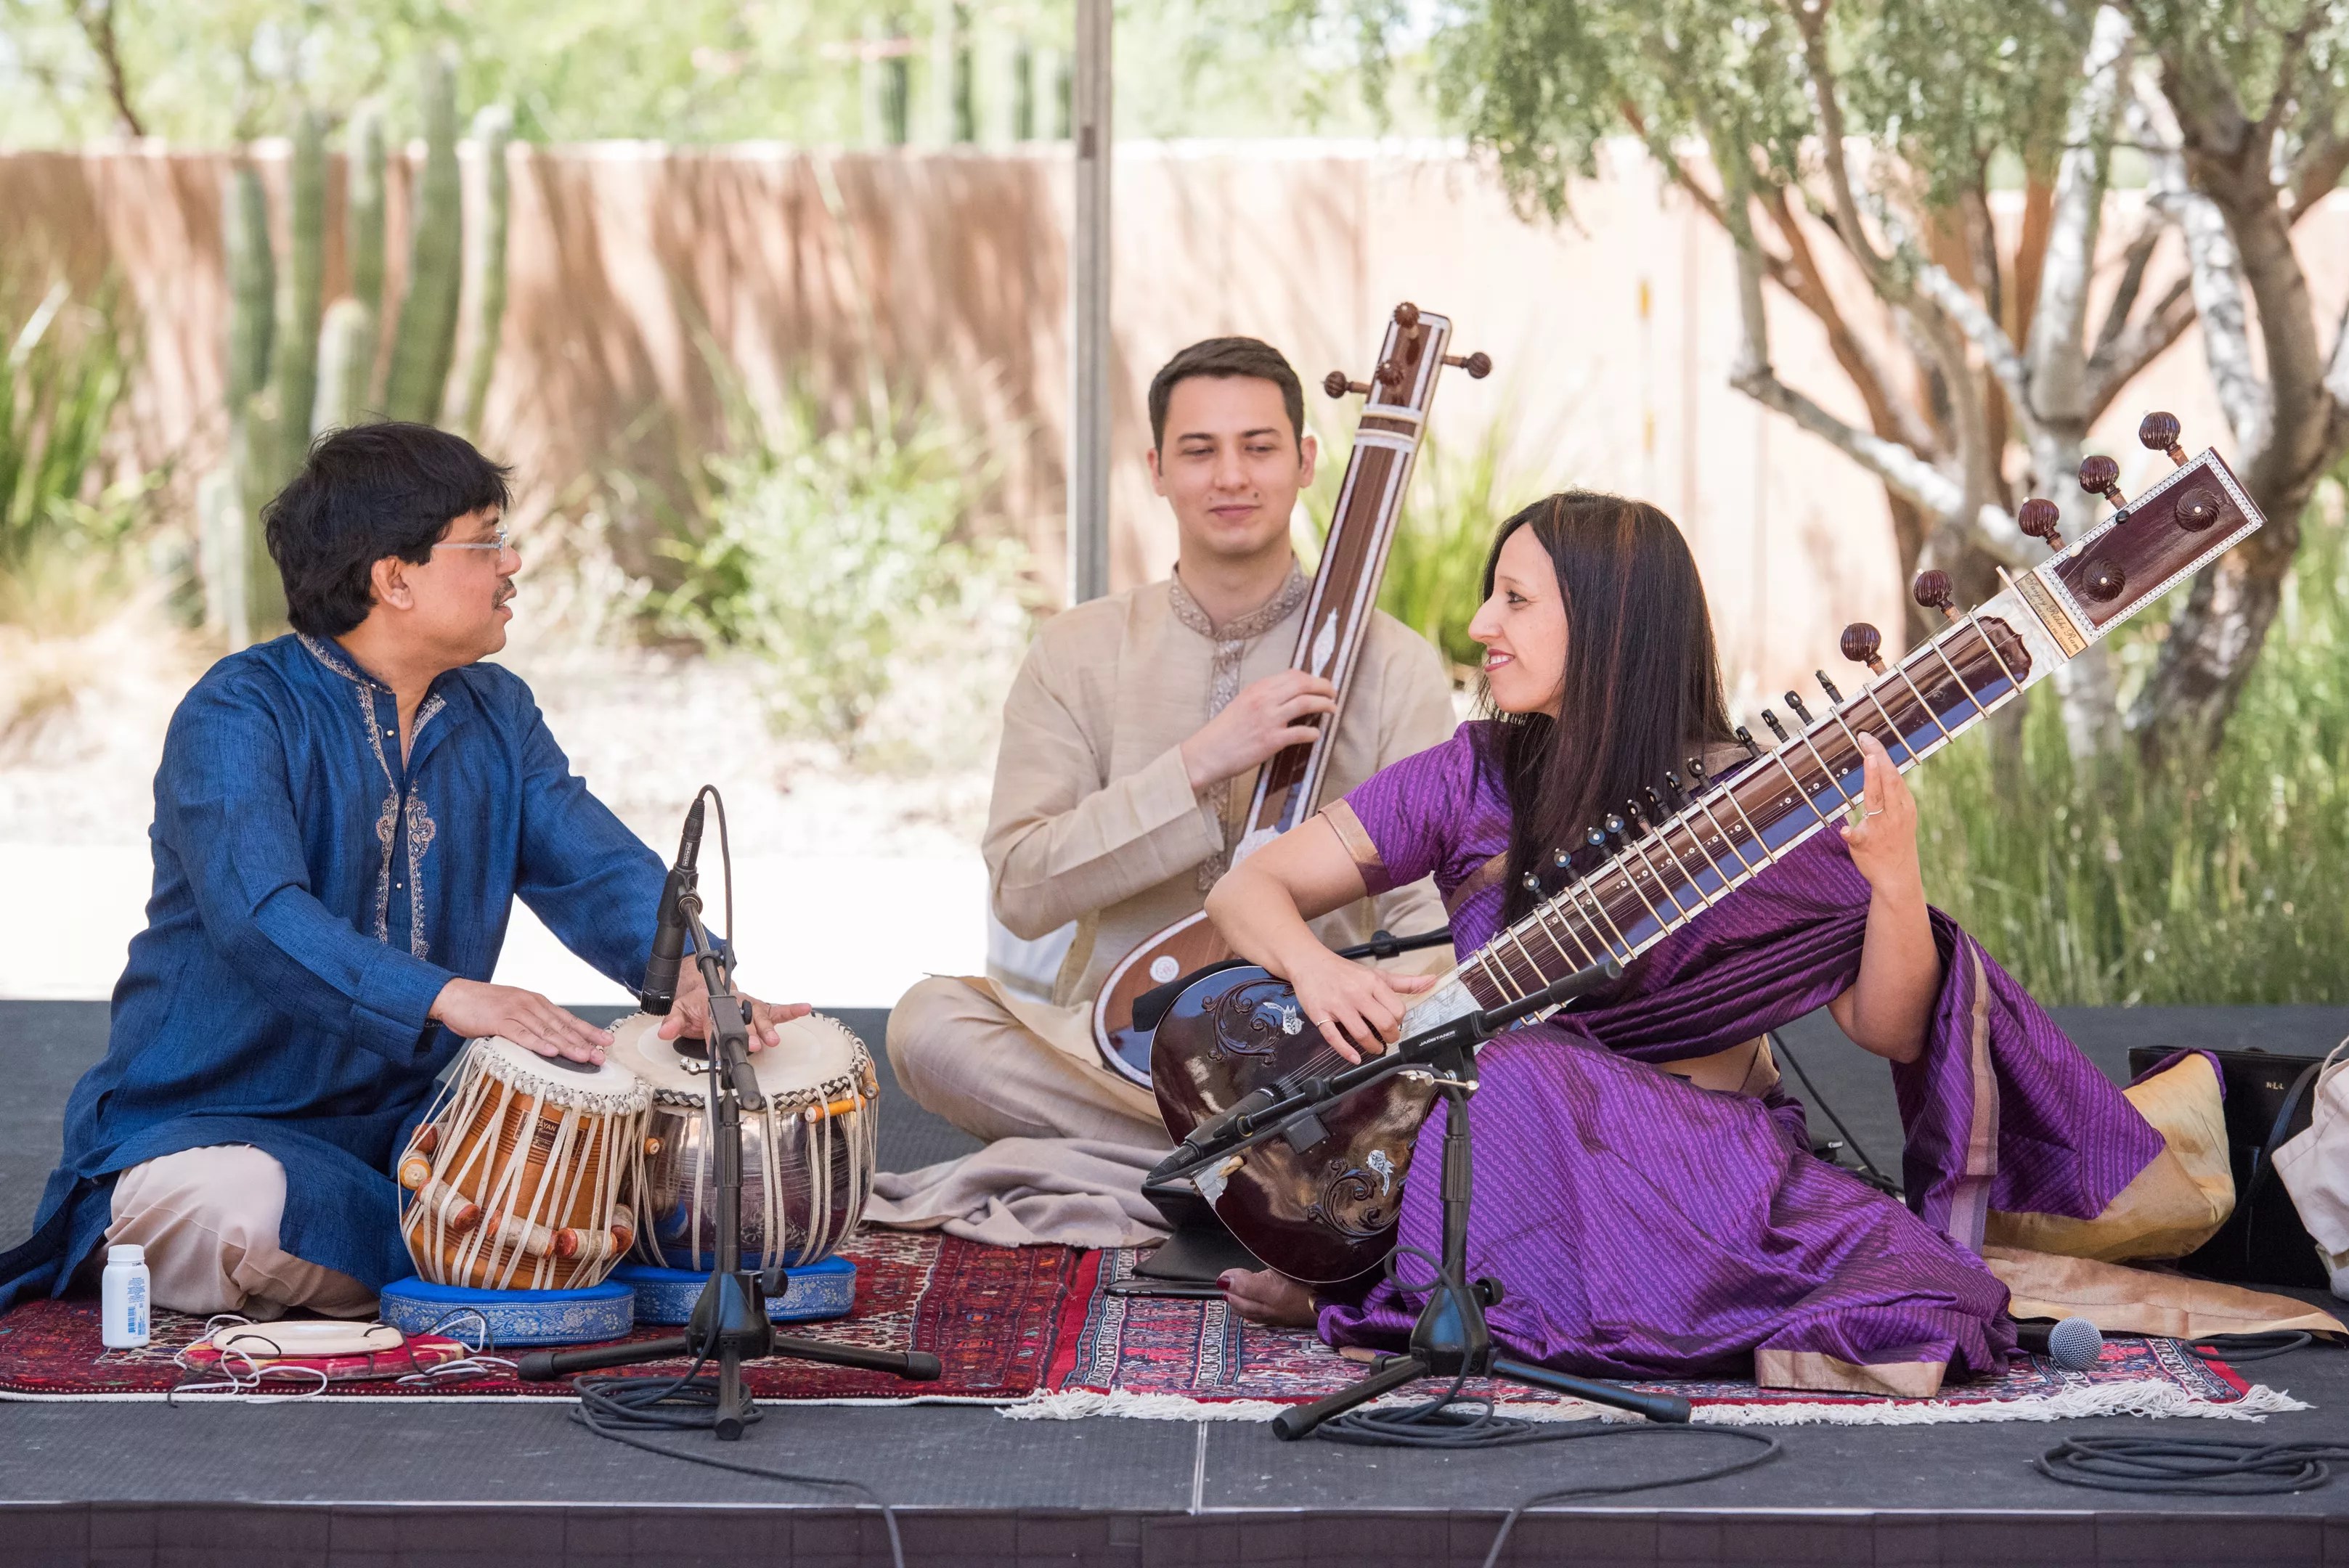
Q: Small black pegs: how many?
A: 12